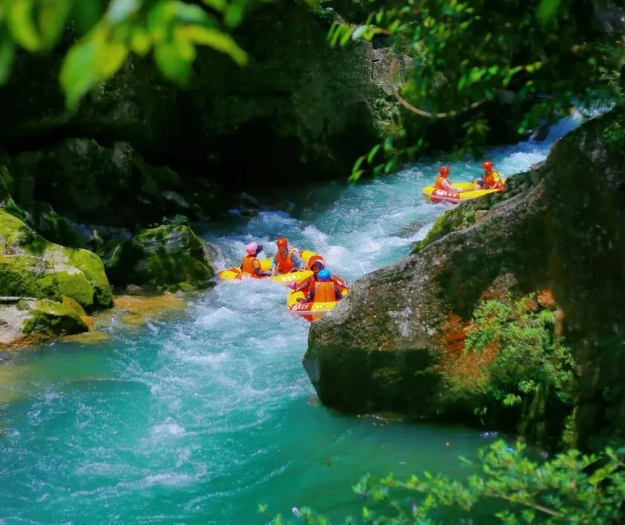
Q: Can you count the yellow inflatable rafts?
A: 3